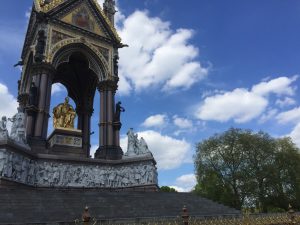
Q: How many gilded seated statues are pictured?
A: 1